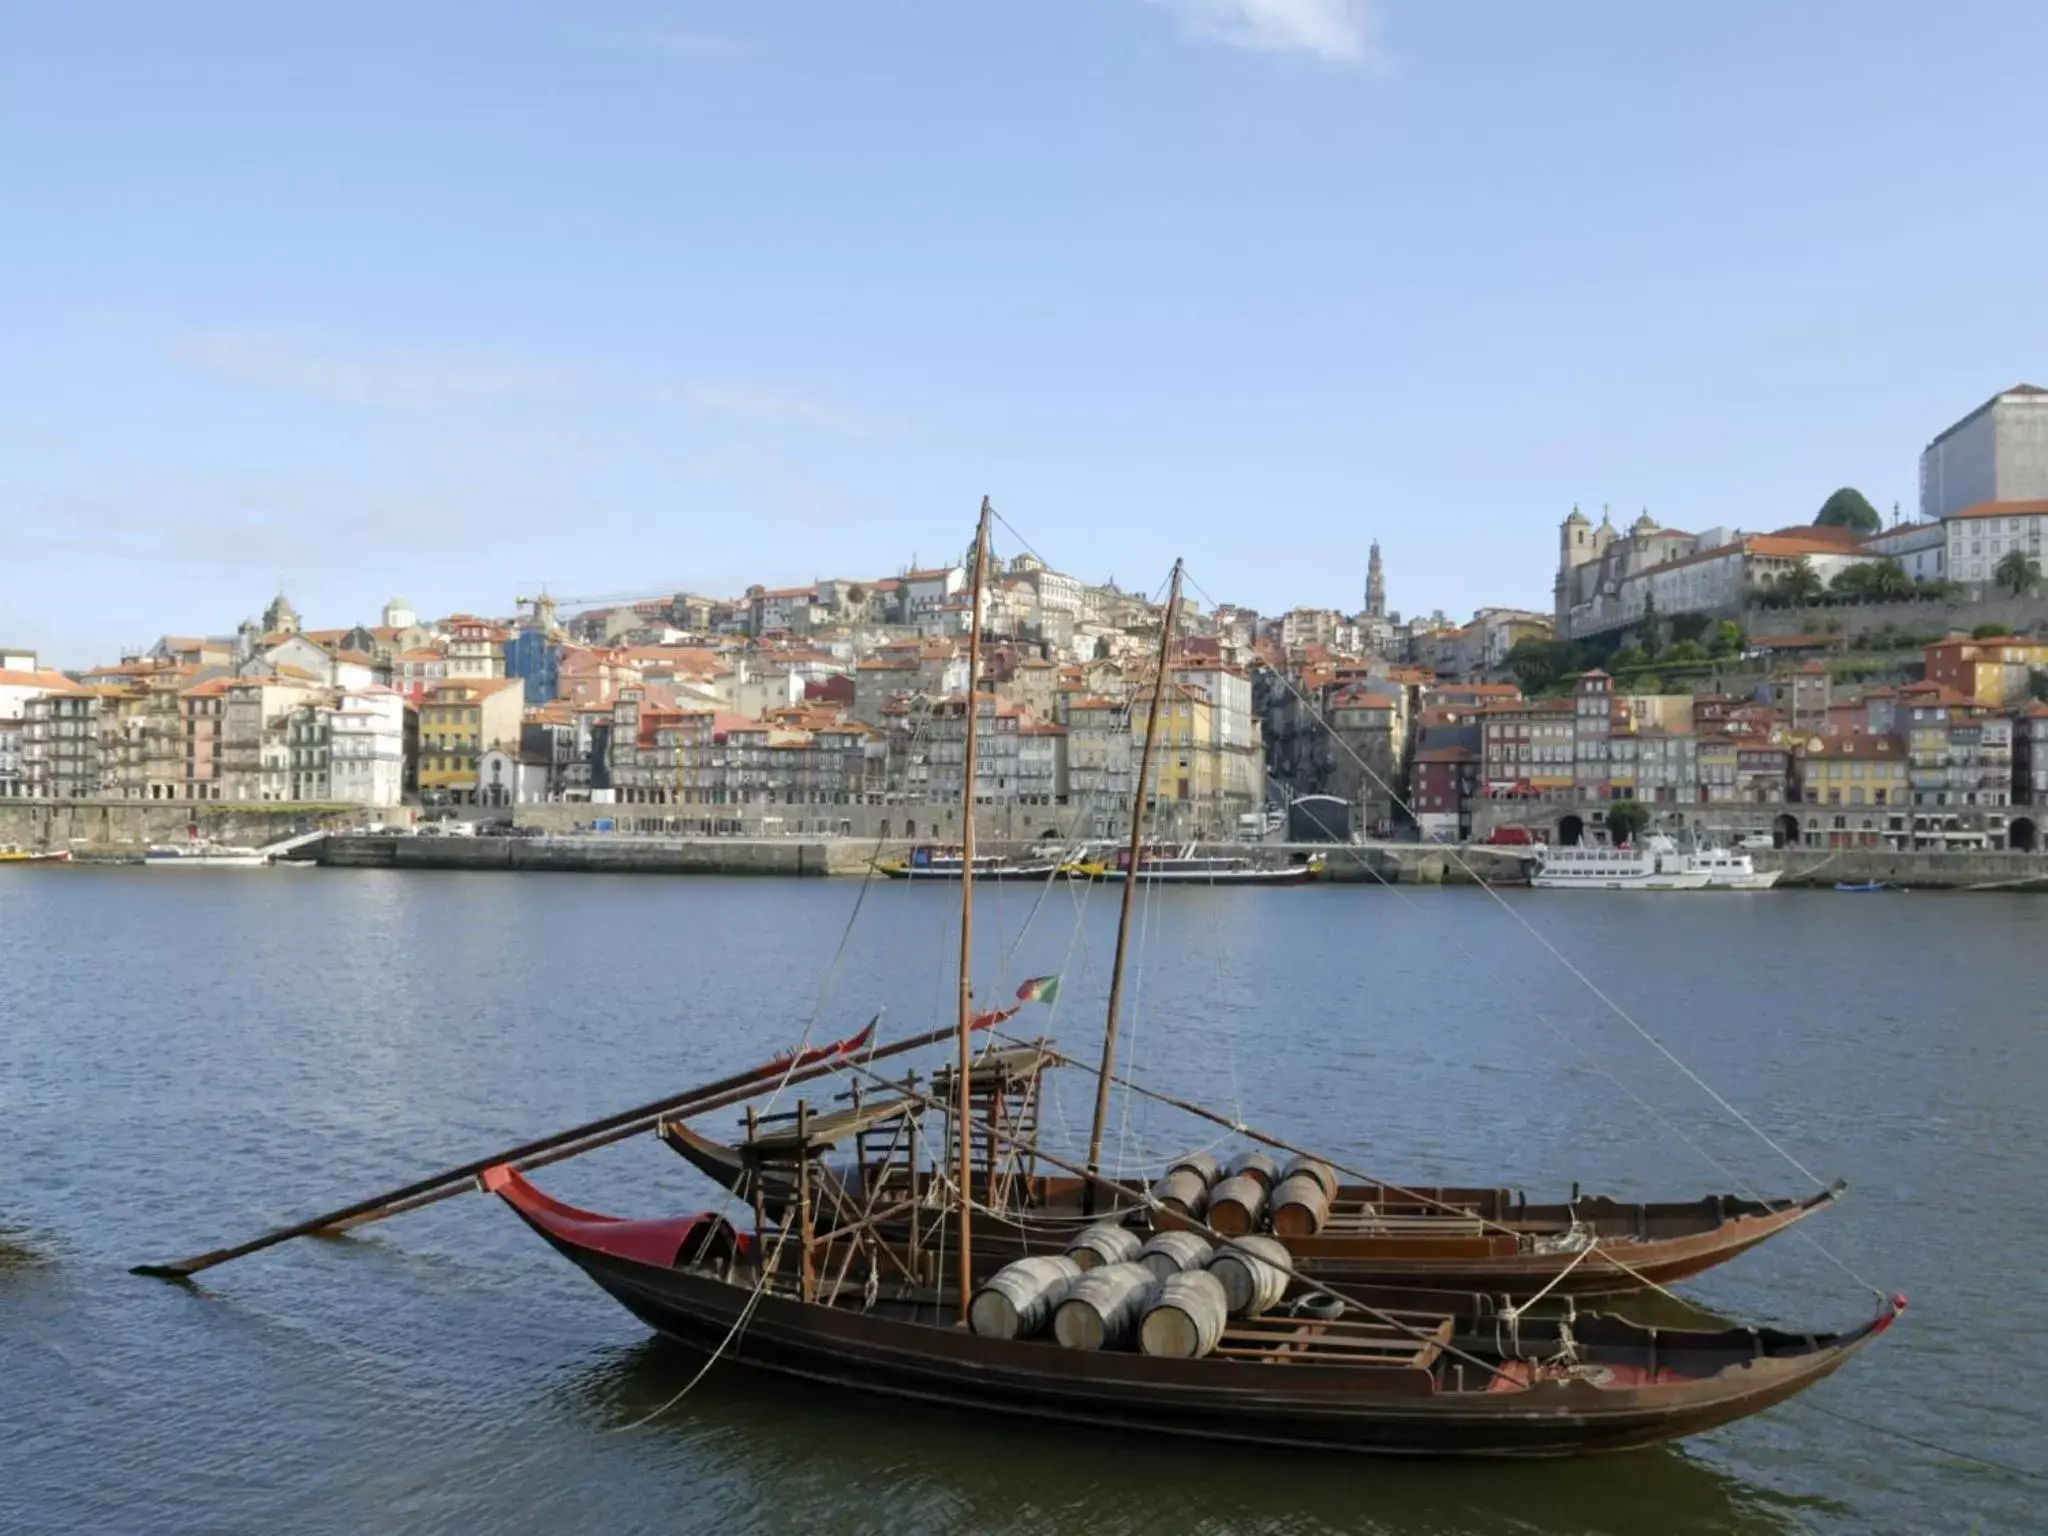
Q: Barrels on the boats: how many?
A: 12